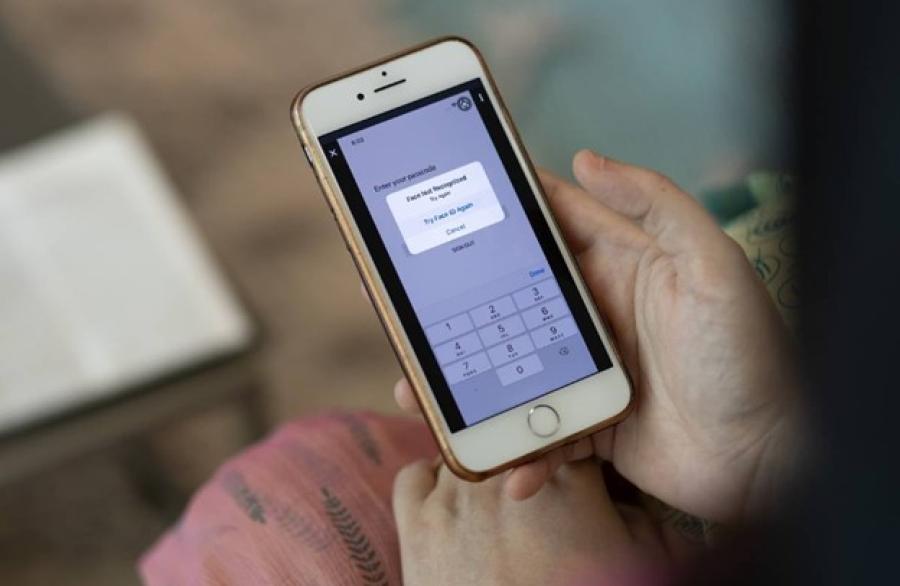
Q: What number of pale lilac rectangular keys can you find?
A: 10